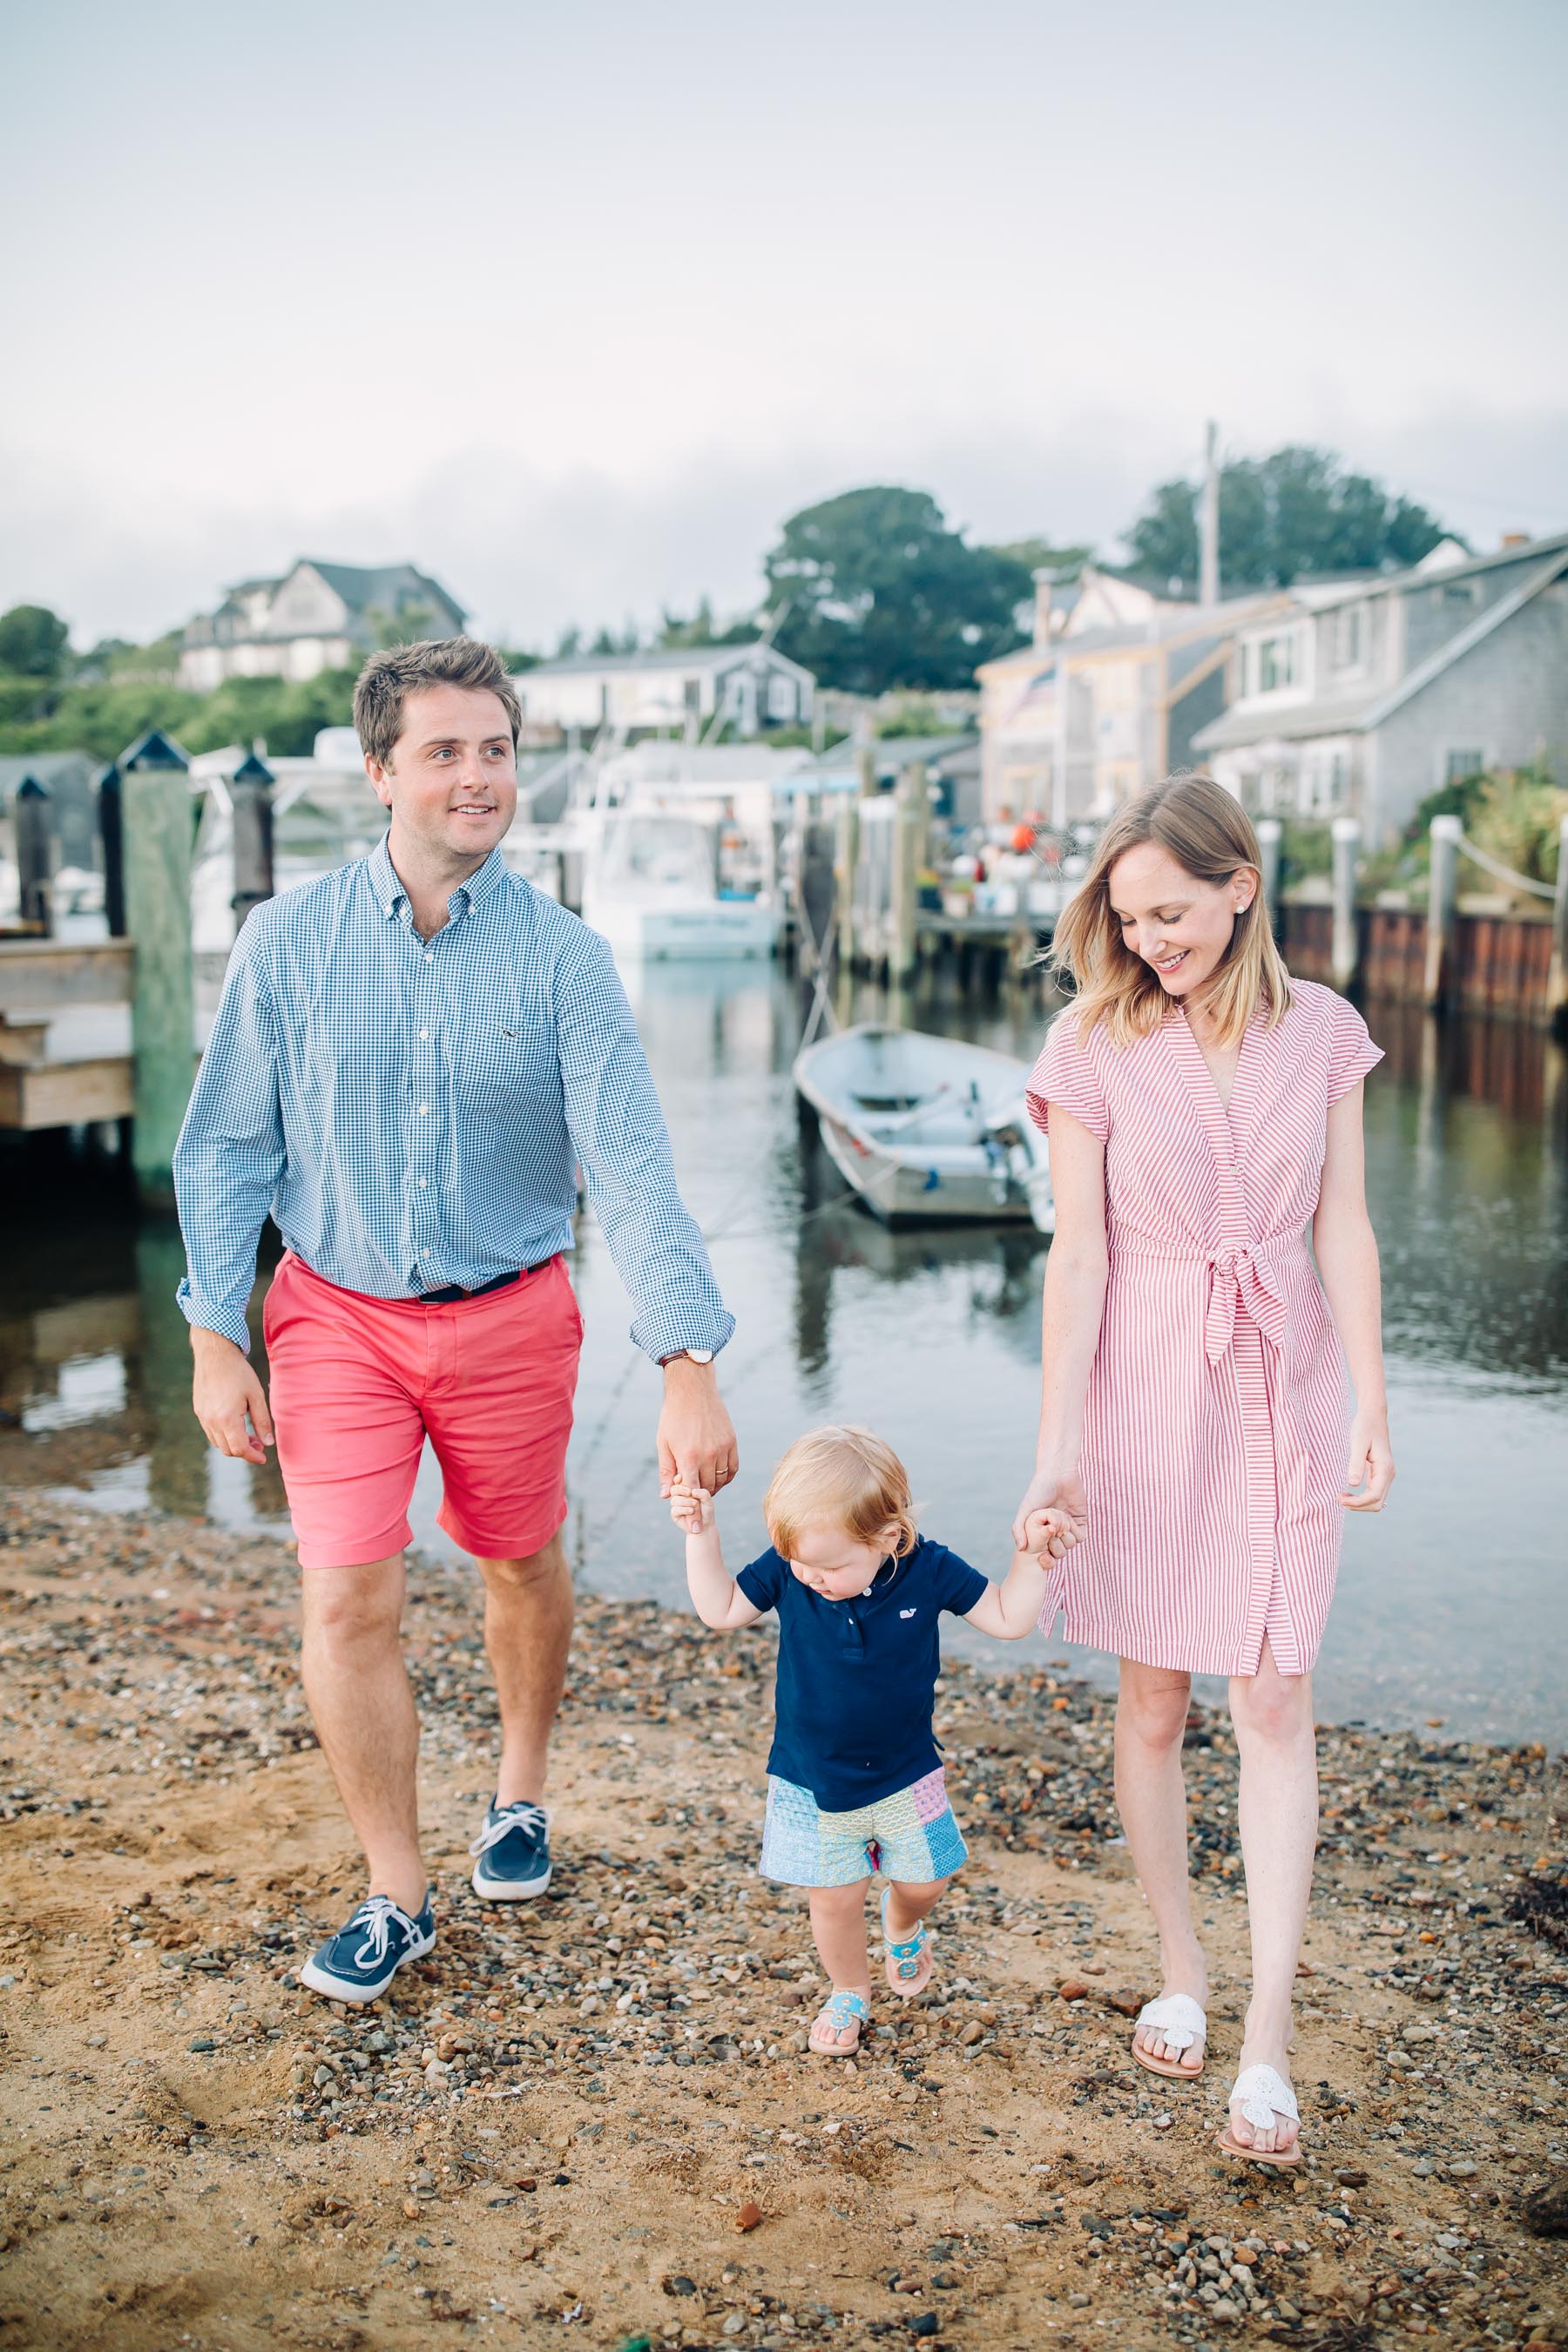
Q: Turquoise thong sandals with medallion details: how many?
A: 2